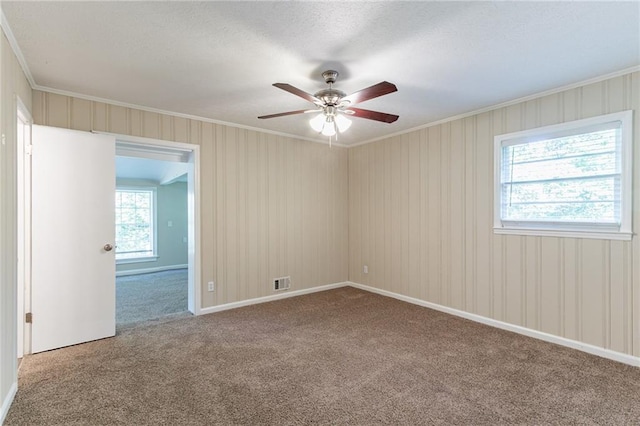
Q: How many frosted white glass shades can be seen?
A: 3